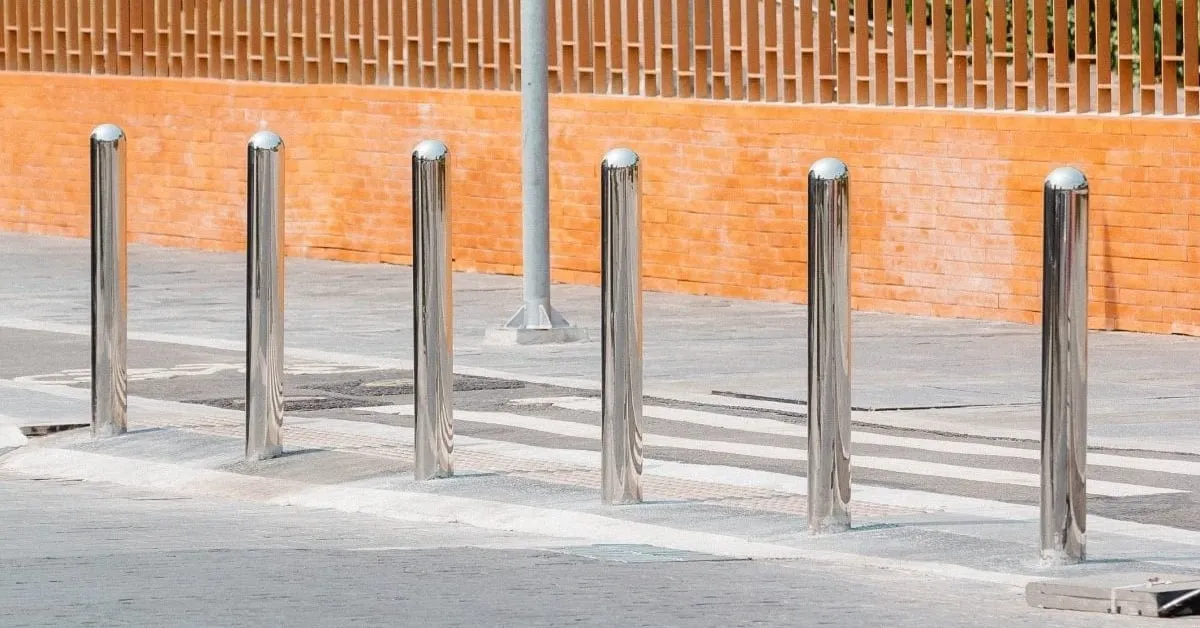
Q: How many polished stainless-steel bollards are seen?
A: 6